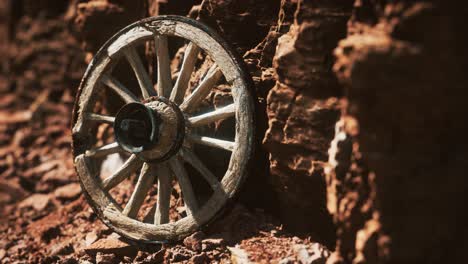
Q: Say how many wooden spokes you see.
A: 14